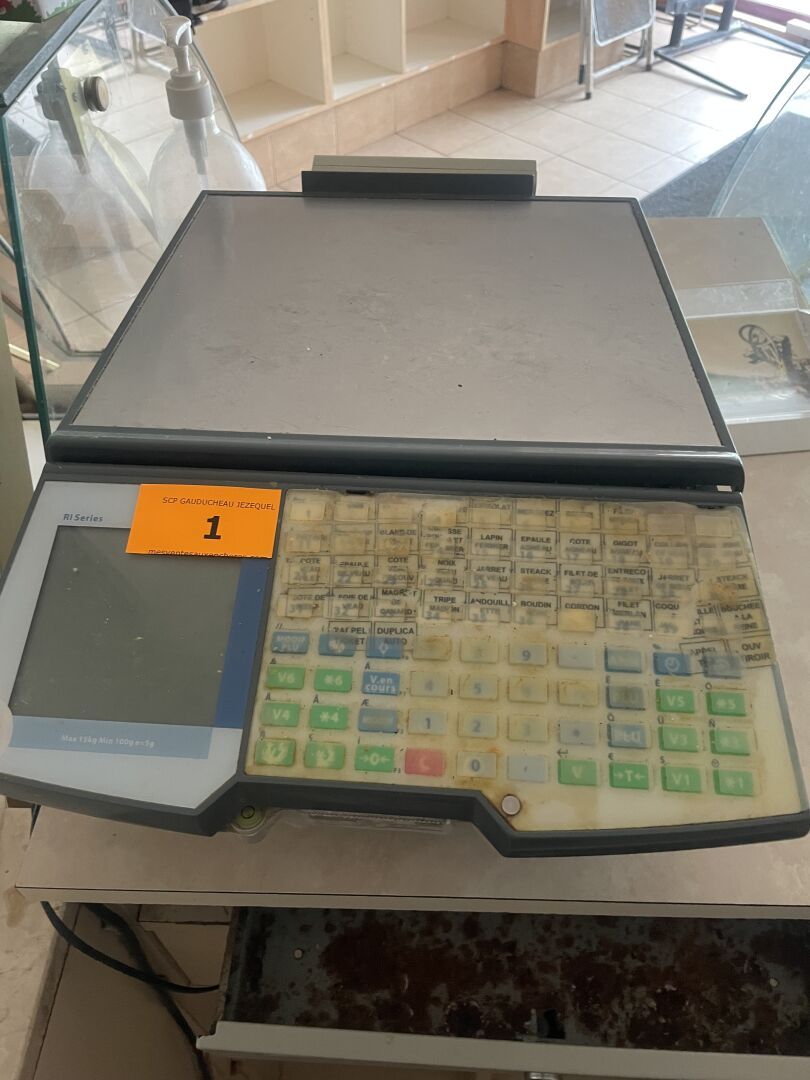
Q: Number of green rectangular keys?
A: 15